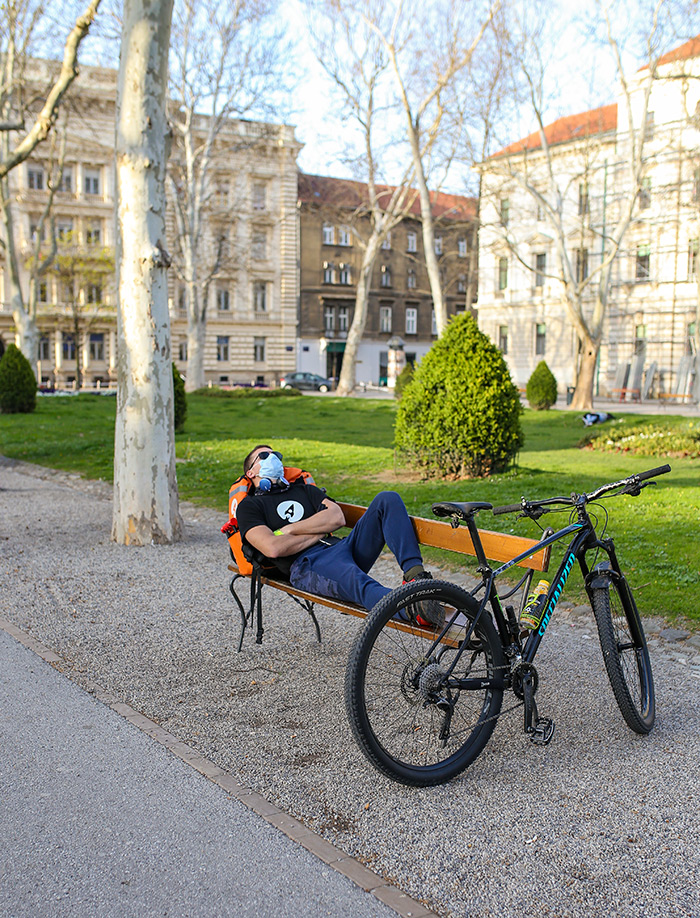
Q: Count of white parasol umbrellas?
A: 0